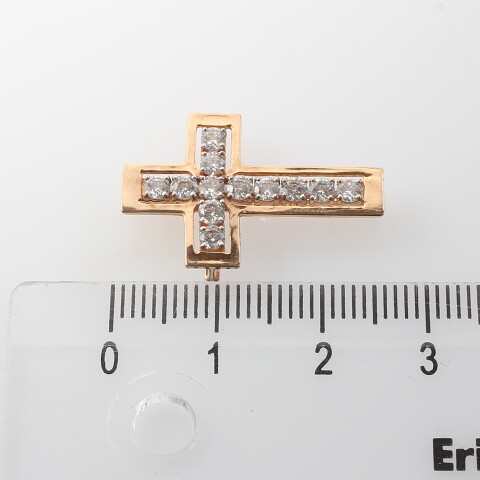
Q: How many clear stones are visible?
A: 12